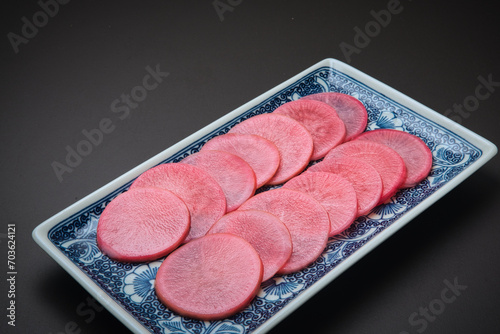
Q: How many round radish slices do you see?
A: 14